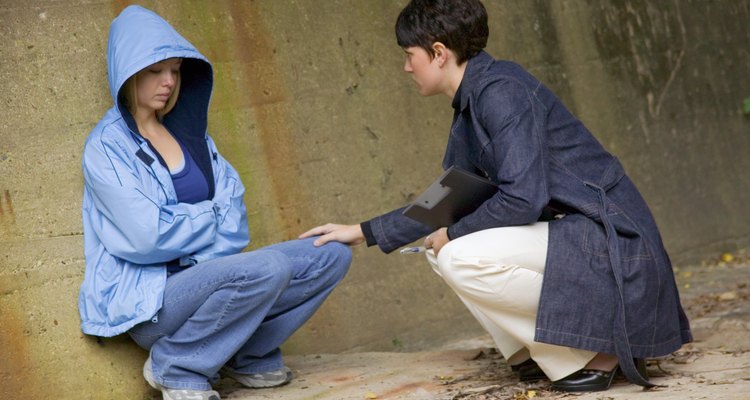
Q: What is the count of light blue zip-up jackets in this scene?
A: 1